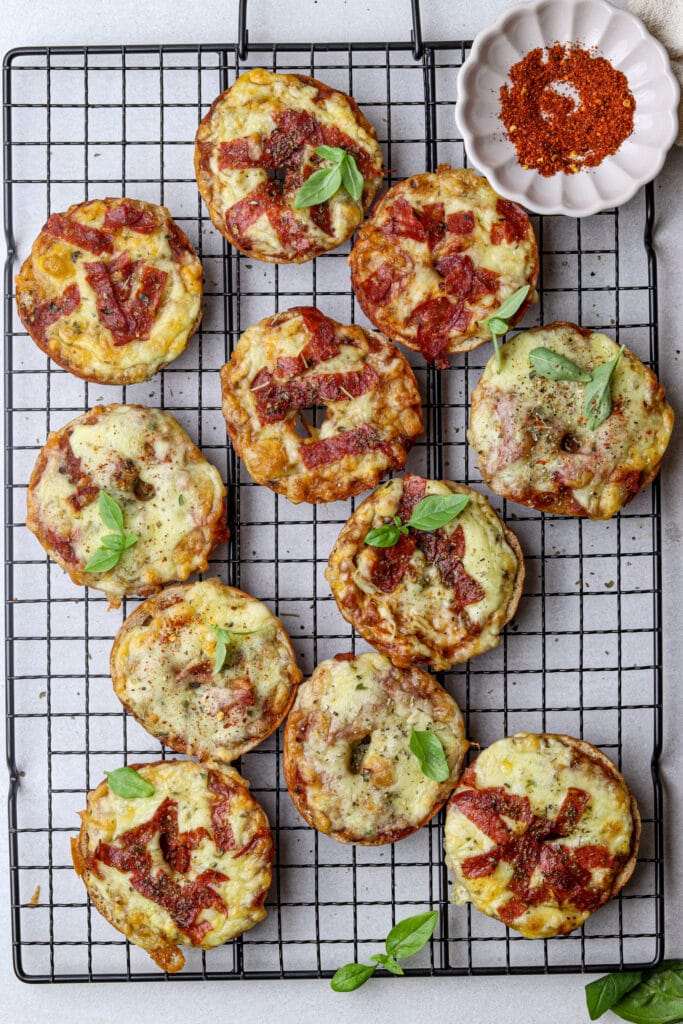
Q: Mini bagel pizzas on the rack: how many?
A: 11